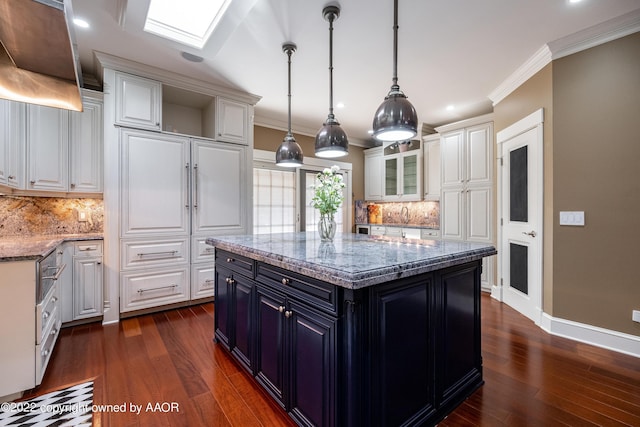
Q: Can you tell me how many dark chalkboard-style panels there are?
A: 2